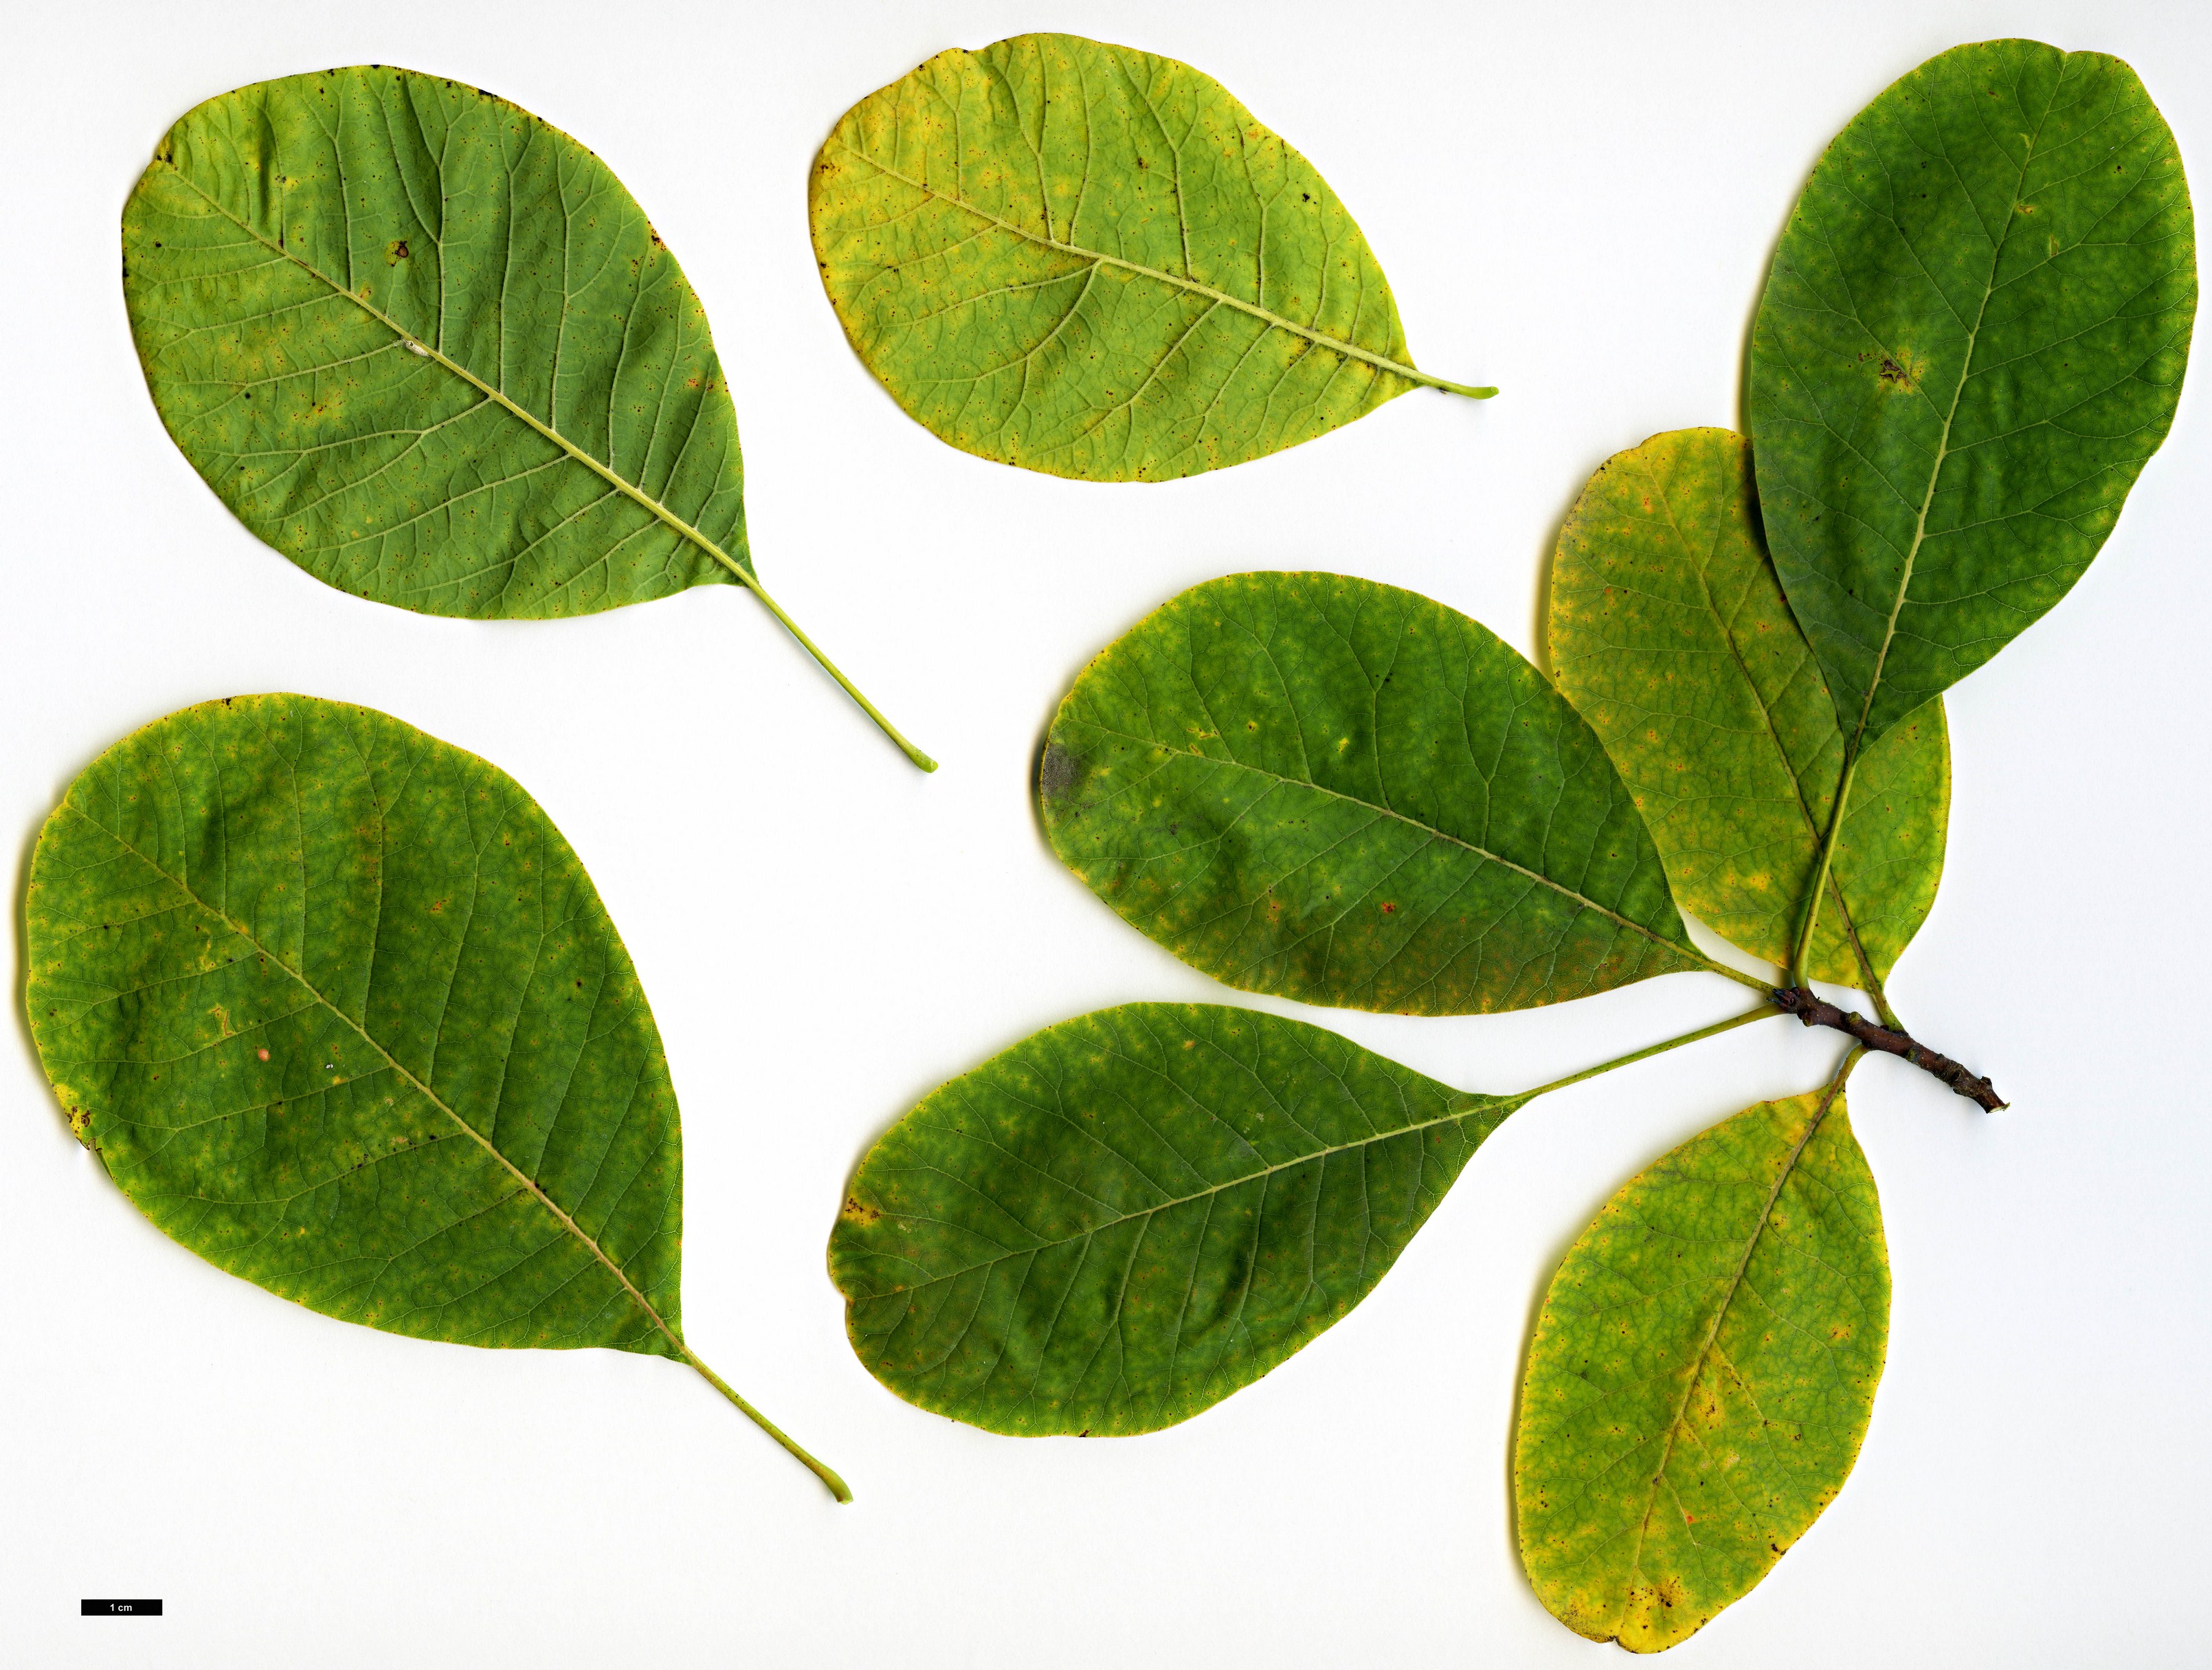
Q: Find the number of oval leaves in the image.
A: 8